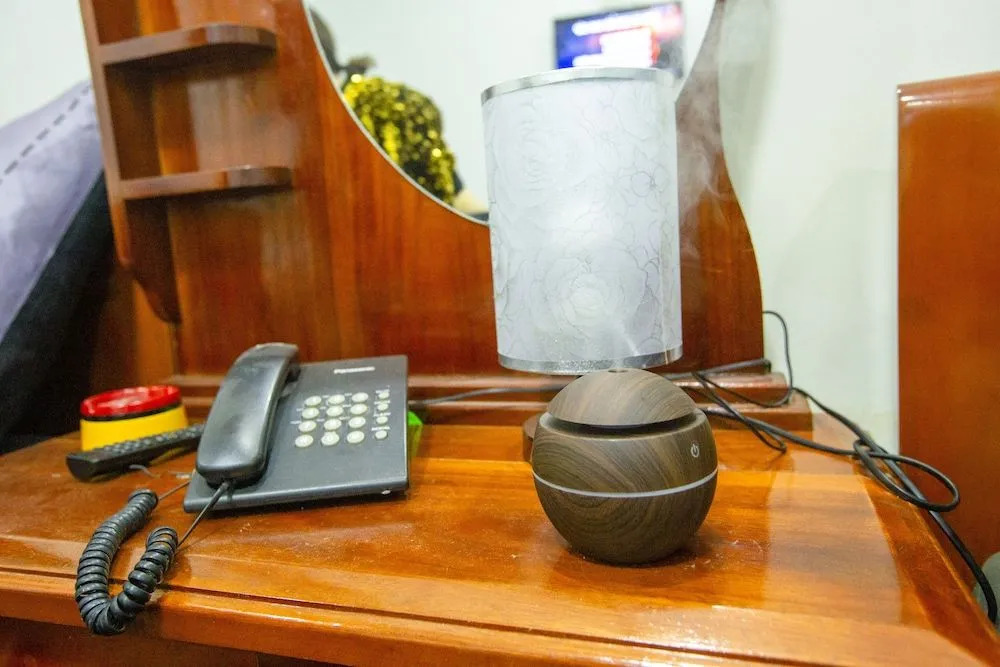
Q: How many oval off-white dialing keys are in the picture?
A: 12